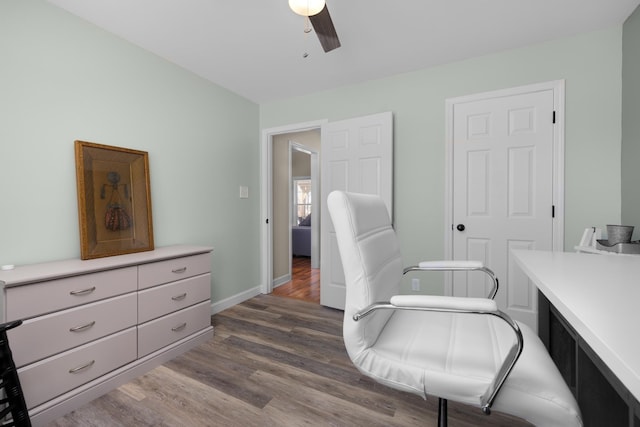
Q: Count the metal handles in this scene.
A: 6